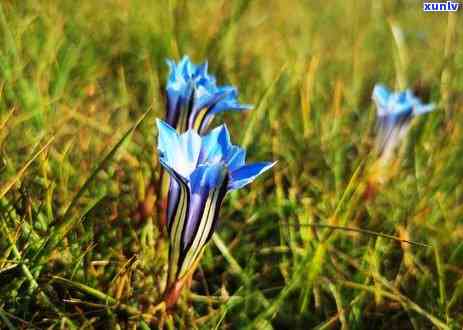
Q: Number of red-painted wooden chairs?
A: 0